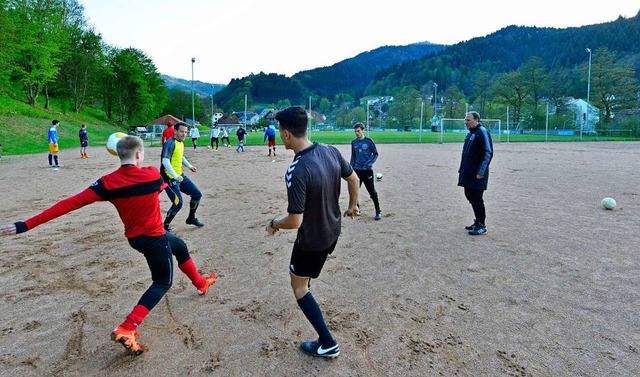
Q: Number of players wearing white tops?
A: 3